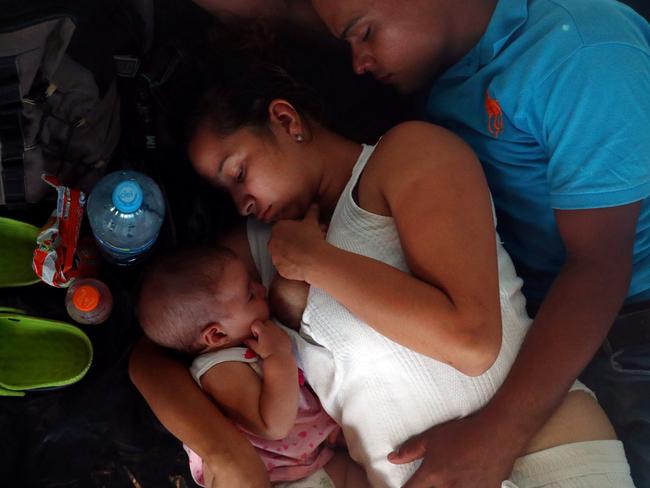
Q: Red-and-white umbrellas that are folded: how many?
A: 0